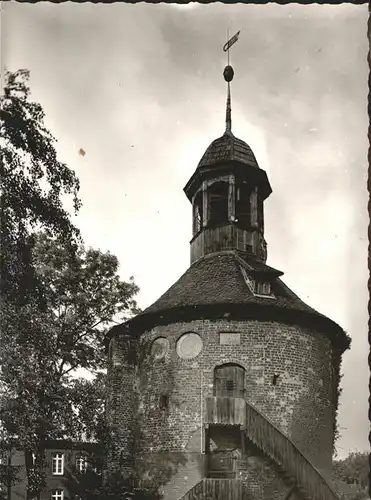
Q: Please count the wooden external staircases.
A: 2